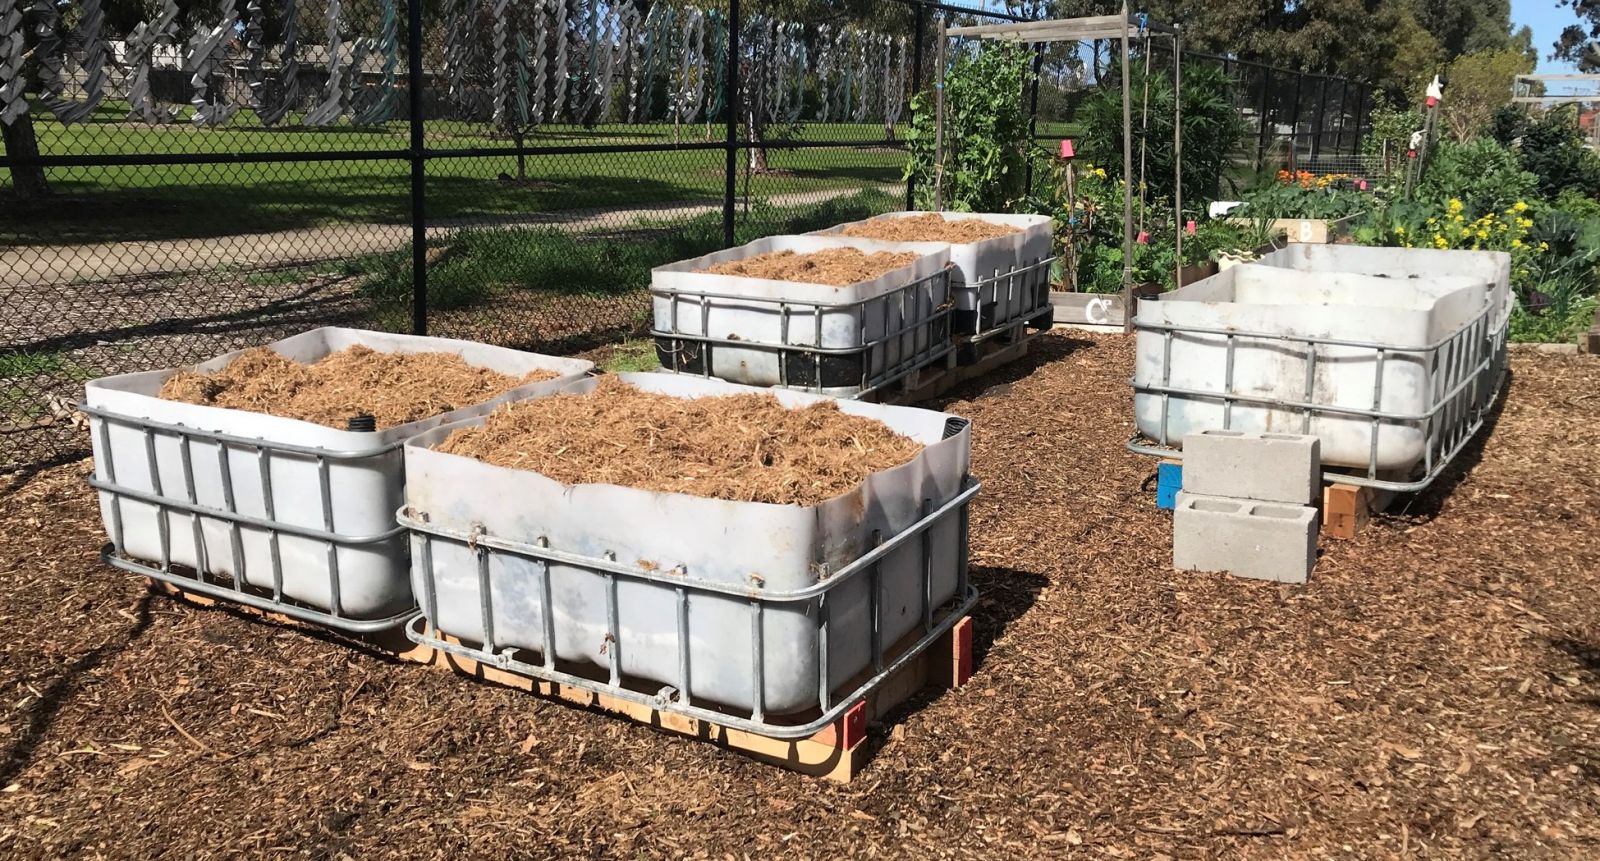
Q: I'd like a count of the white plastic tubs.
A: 6